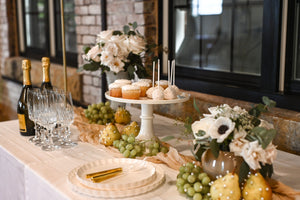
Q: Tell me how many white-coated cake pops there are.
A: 5